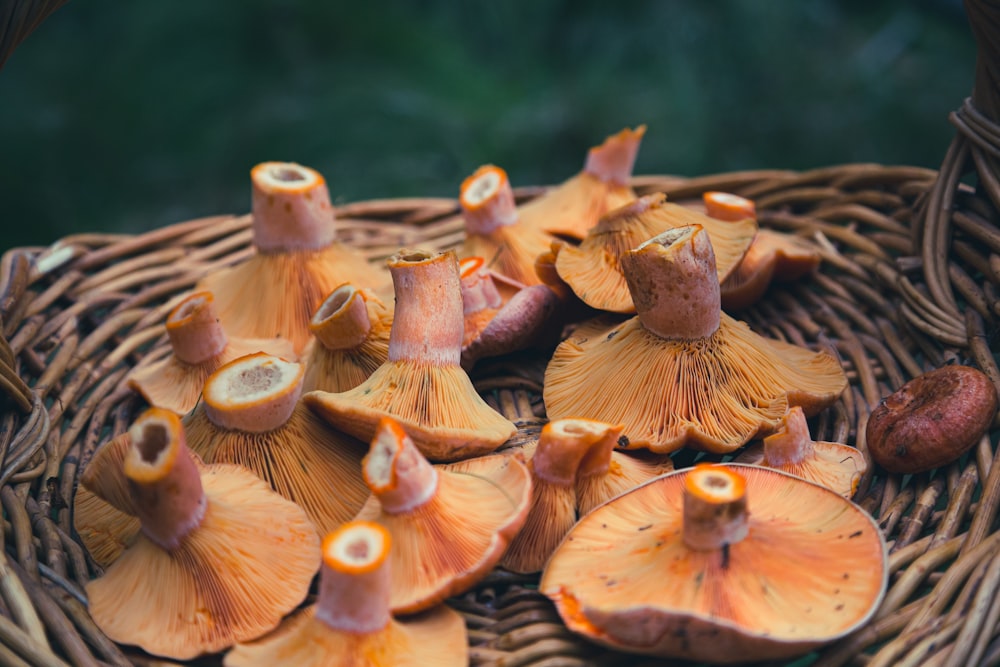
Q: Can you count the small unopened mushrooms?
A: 1